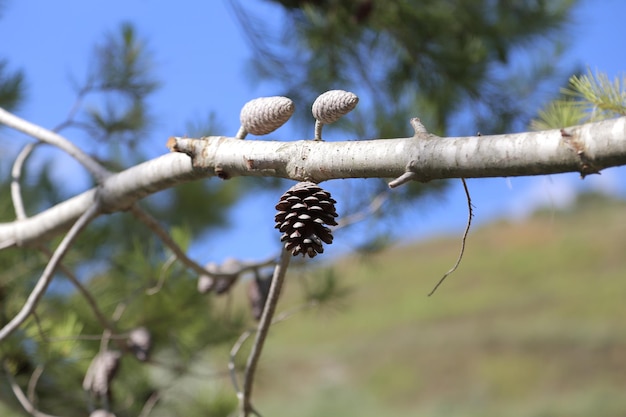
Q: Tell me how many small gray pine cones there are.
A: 2